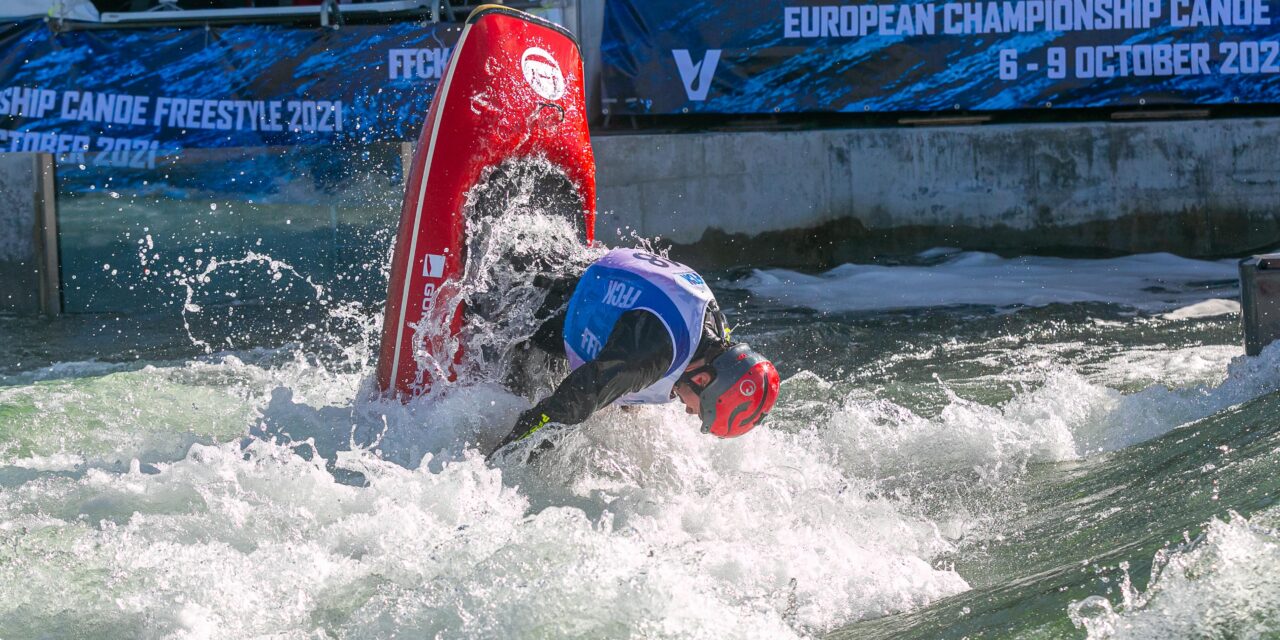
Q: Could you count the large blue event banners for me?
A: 2